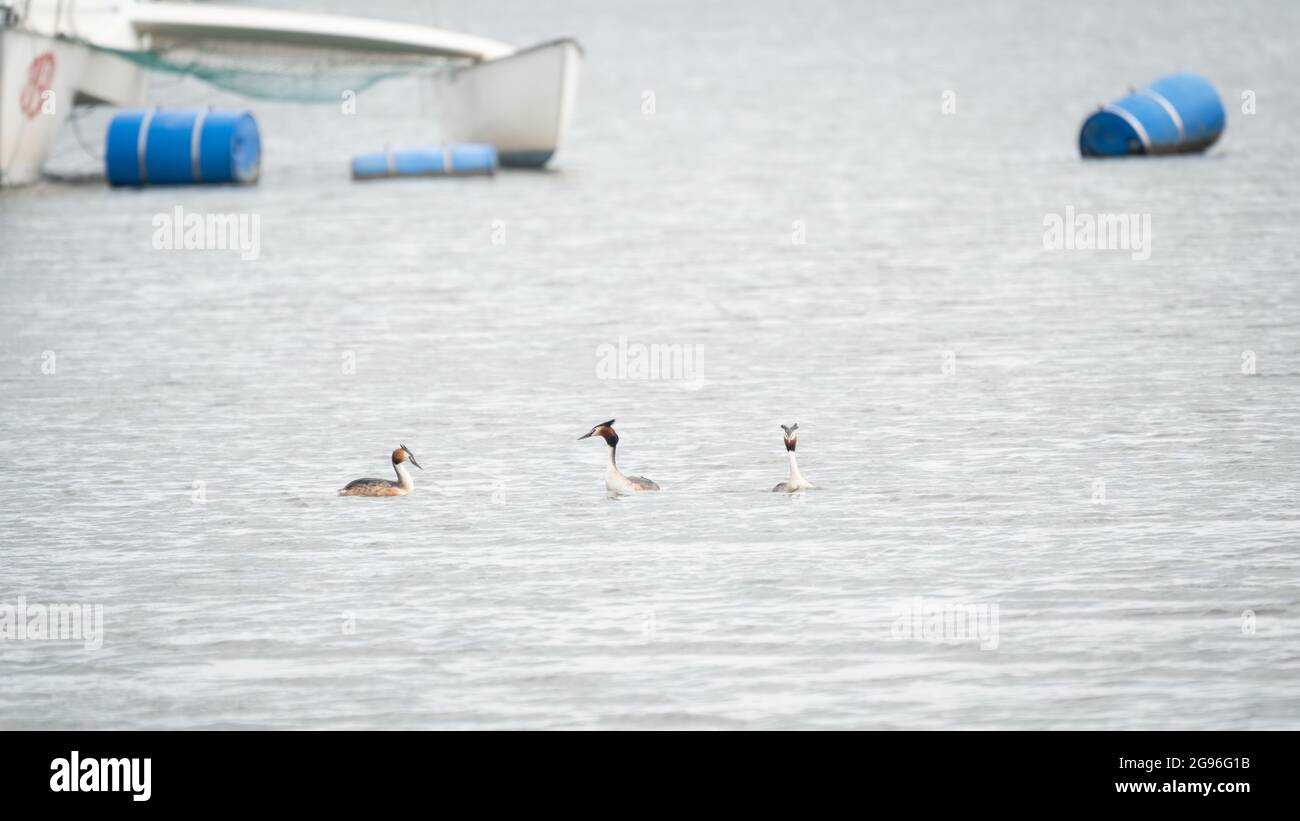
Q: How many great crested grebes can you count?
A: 3